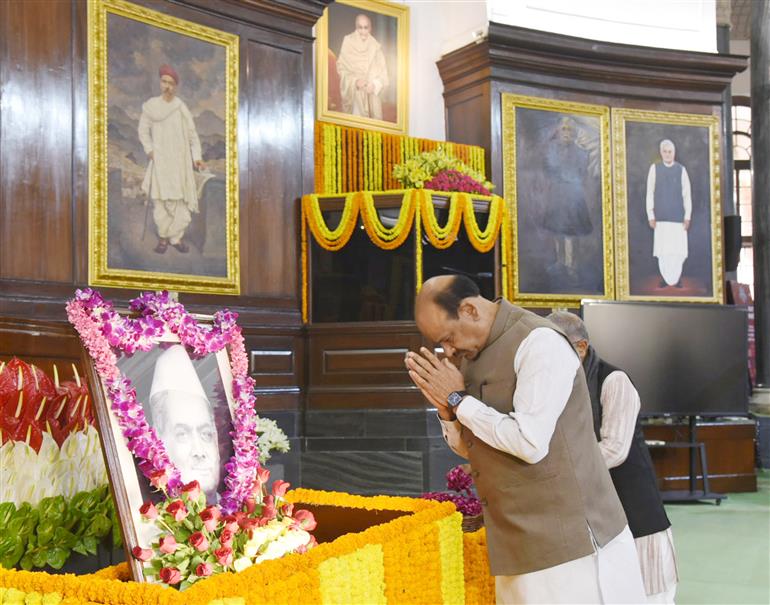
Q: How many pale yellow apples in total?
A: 0